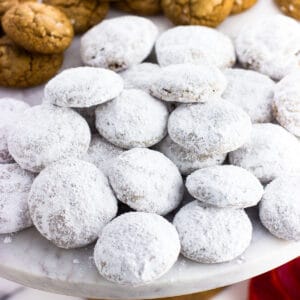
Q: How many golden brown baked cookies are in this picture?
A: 8